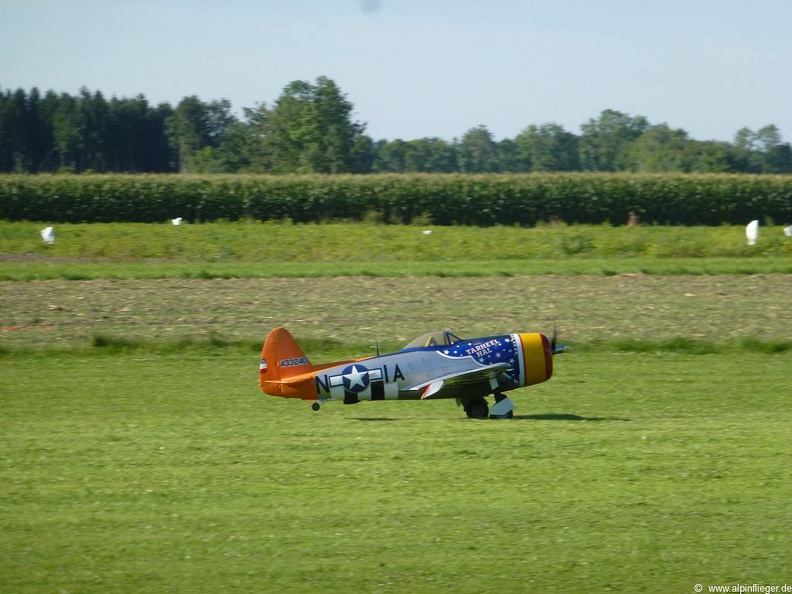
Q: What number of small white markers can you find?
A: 5